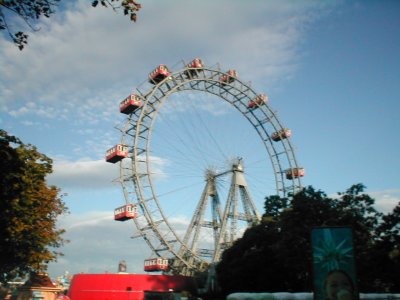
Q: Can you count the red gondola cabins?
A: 10